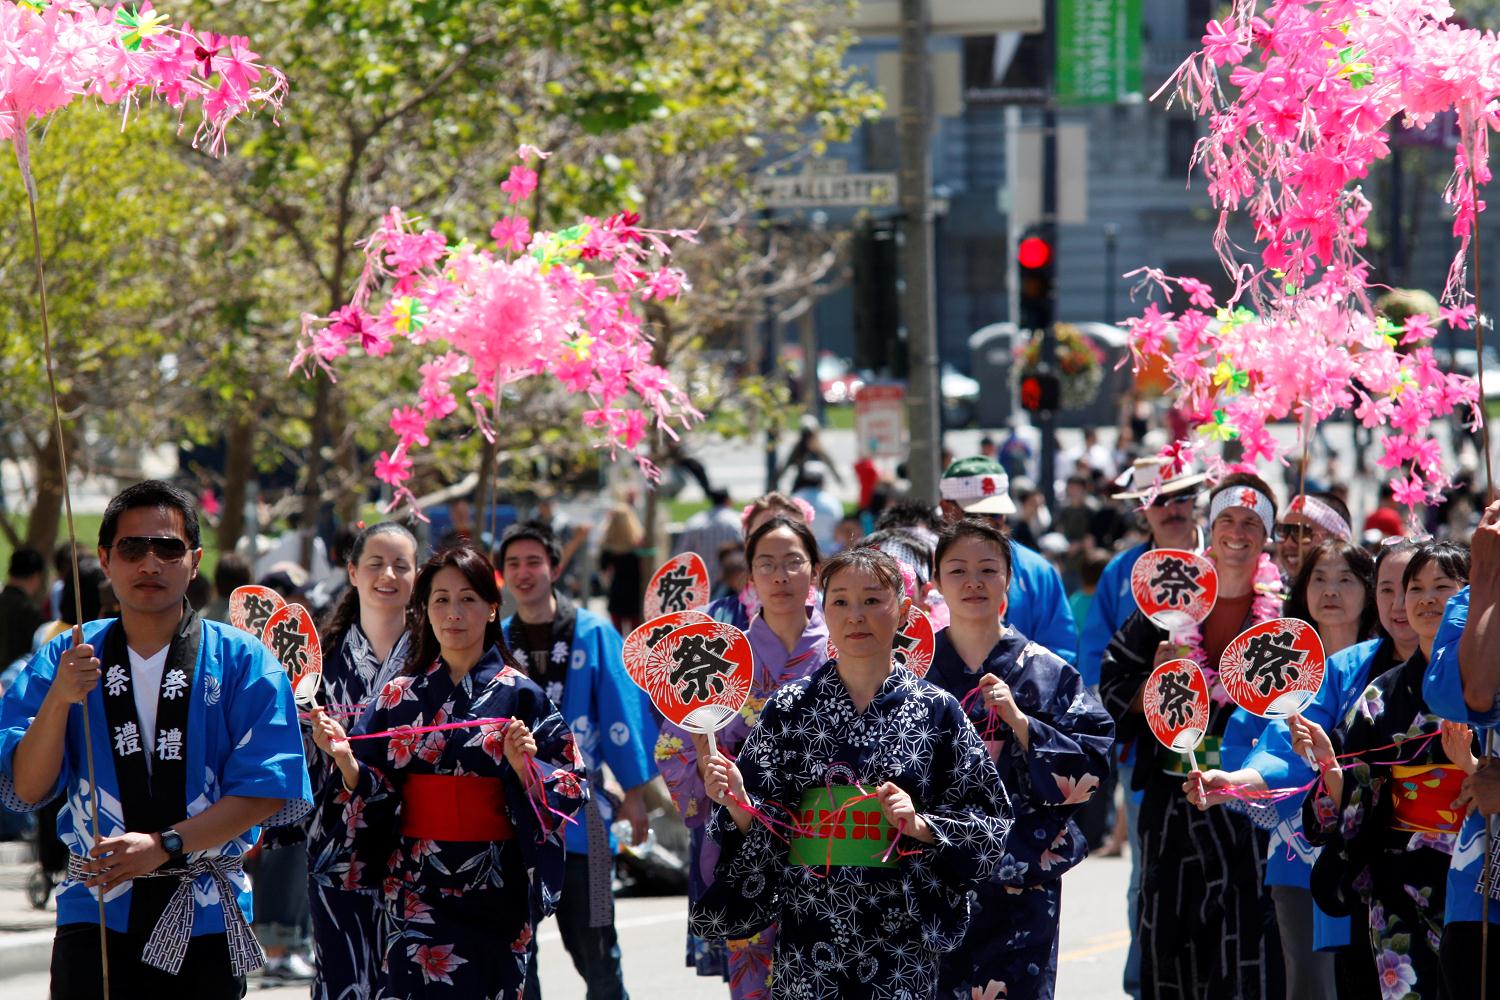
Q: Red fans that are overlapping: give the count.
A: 5